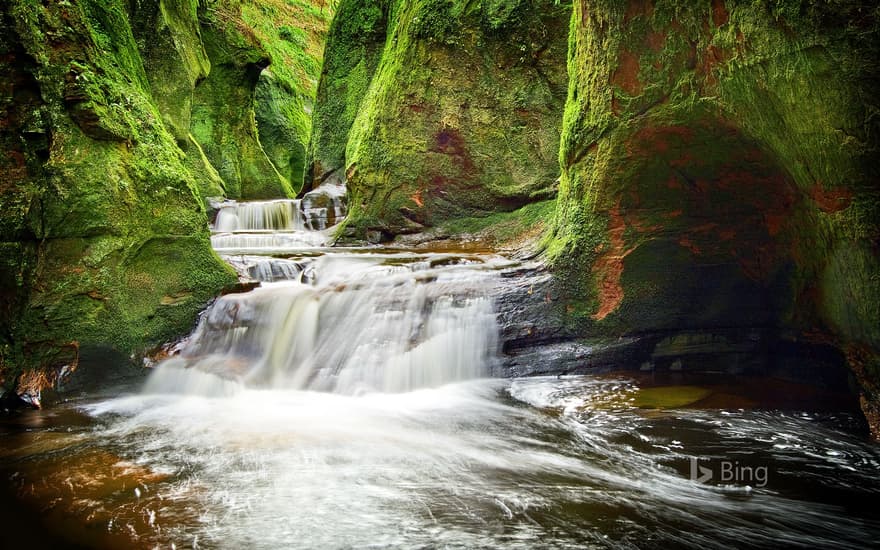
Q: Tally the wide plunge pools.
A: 1